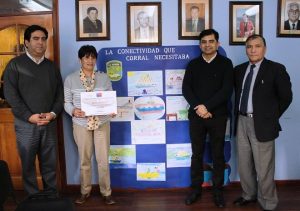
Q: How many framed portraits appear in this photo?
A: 5